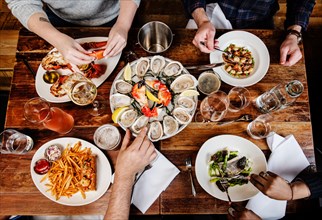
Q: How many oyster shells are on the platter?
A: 12